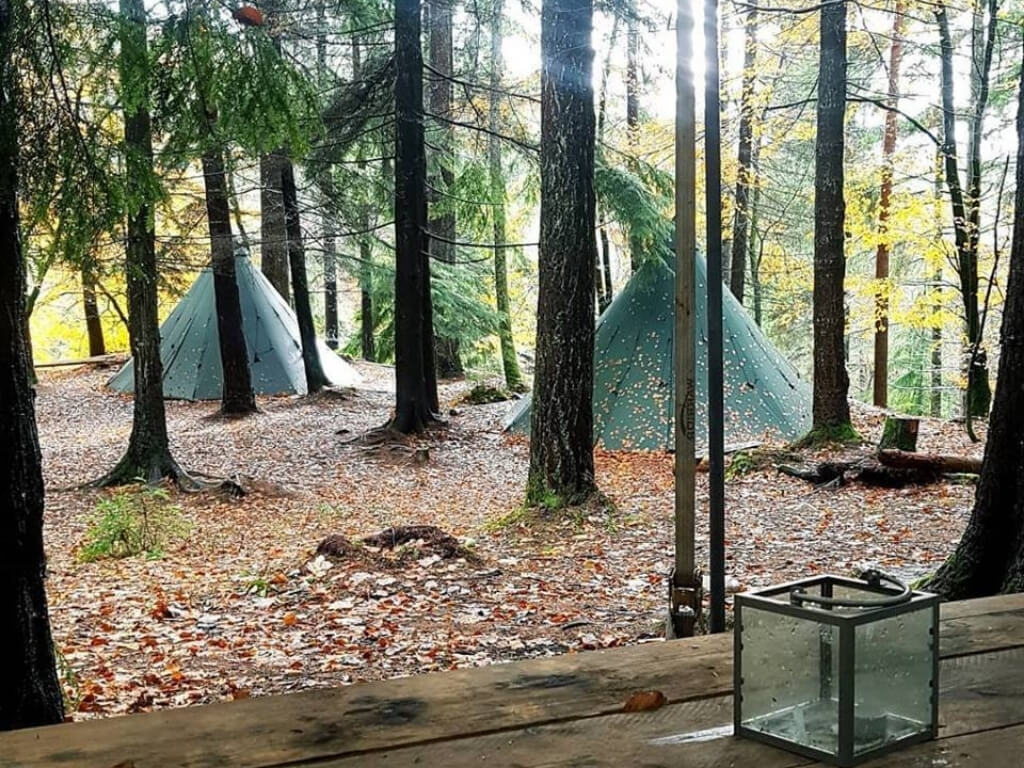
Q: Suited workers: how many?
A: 0